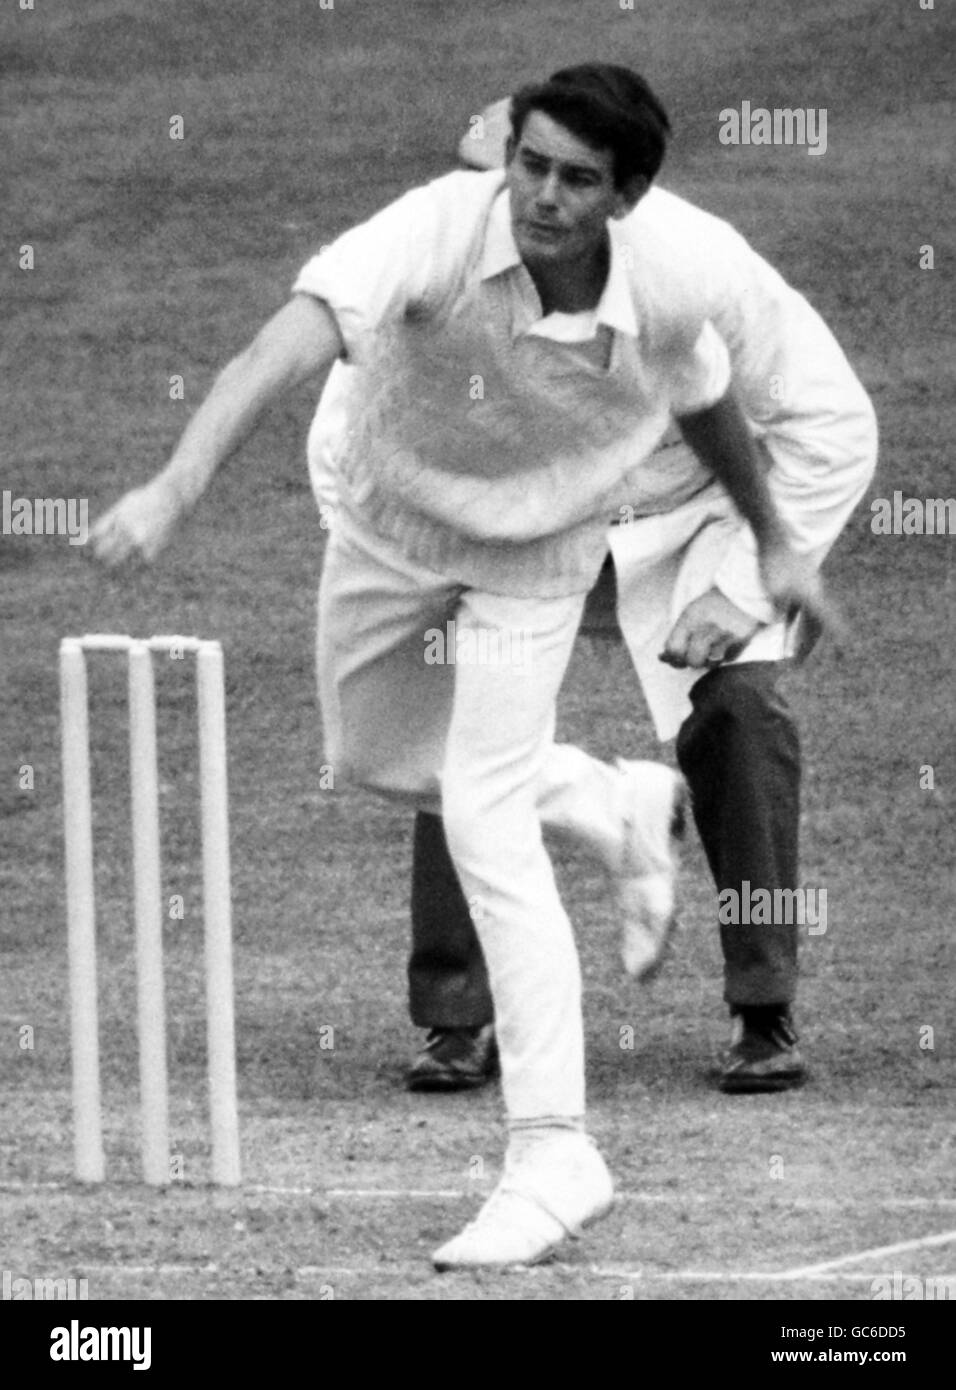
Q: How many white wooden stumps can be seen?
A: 3